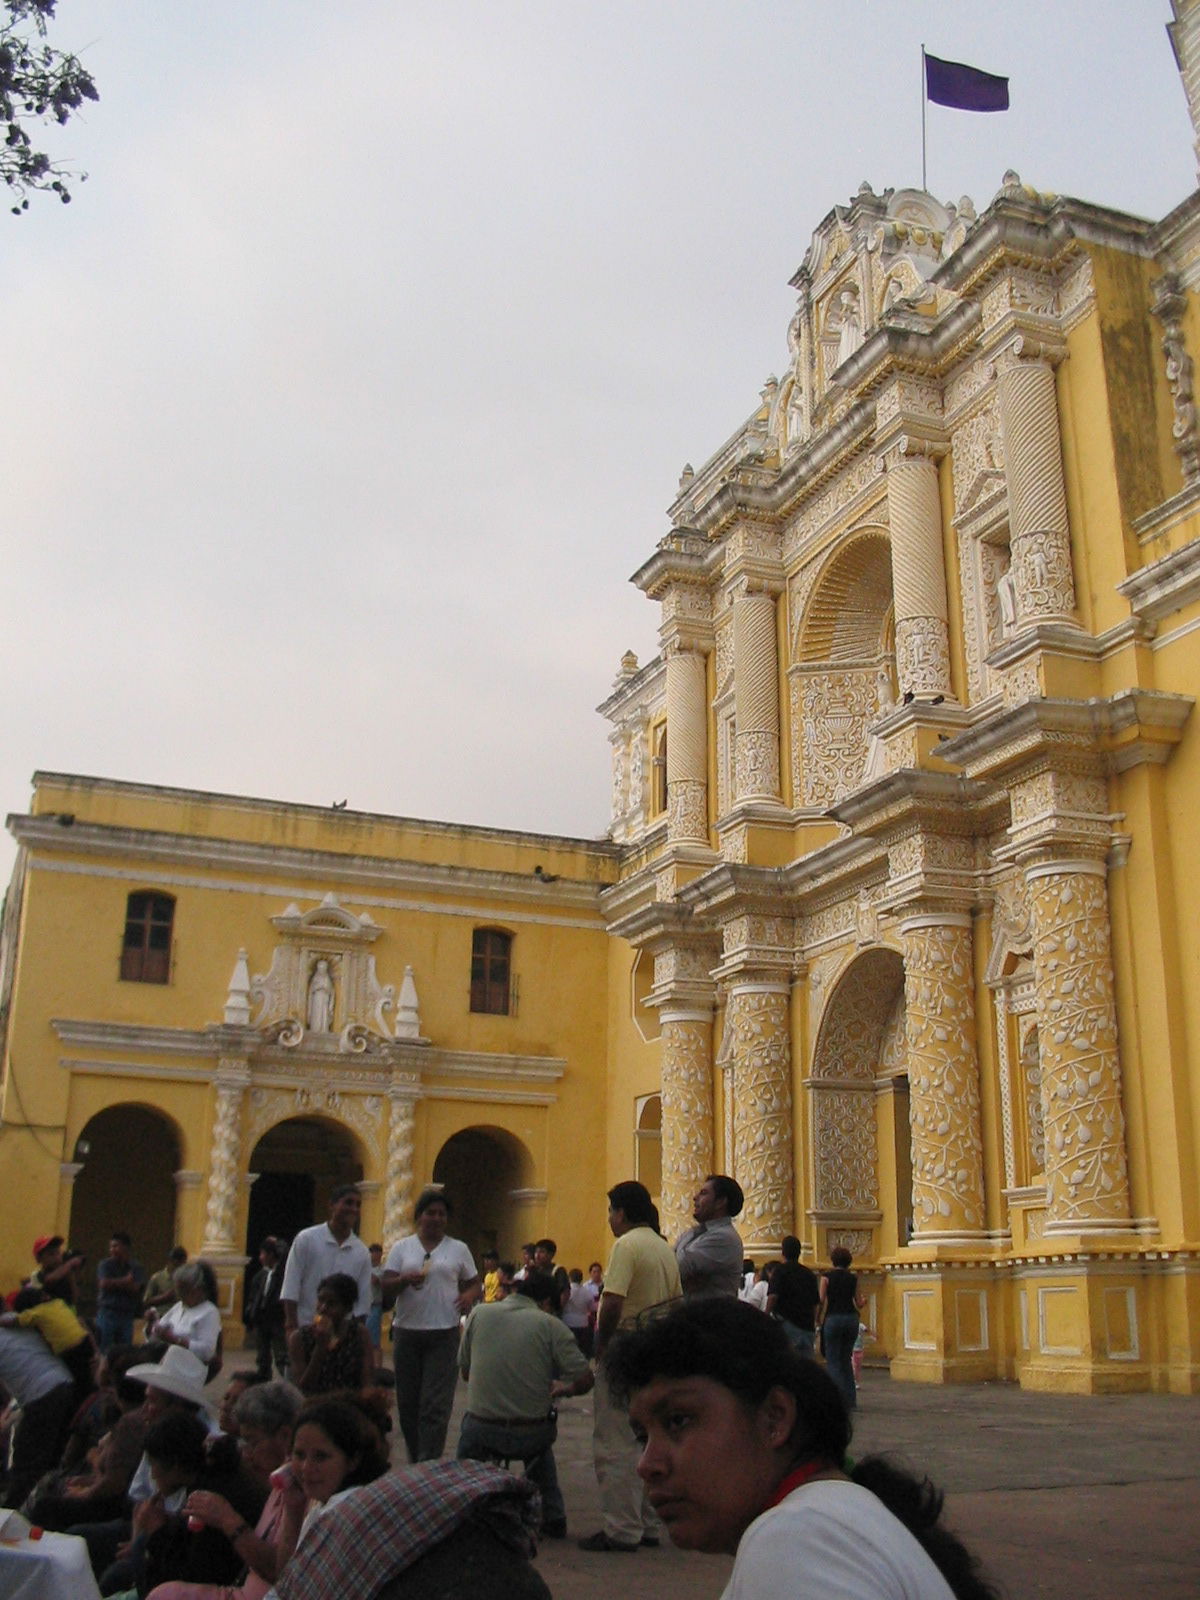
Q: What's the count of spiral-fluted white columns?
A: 4